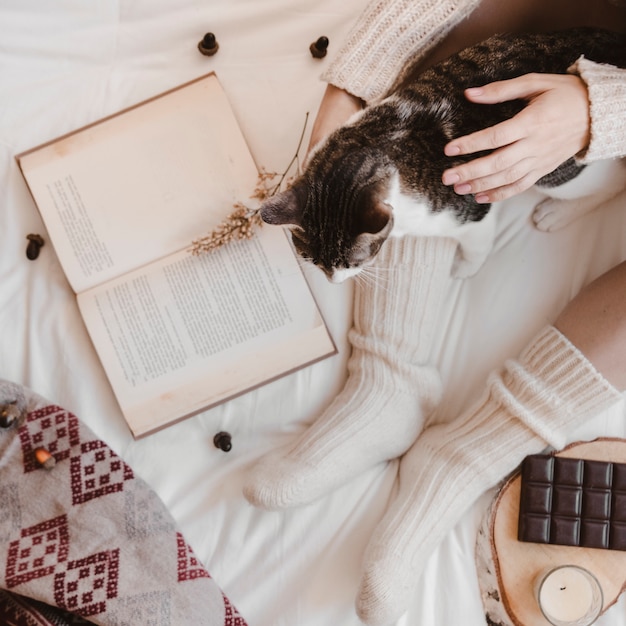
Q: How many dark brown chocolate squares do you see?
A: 12